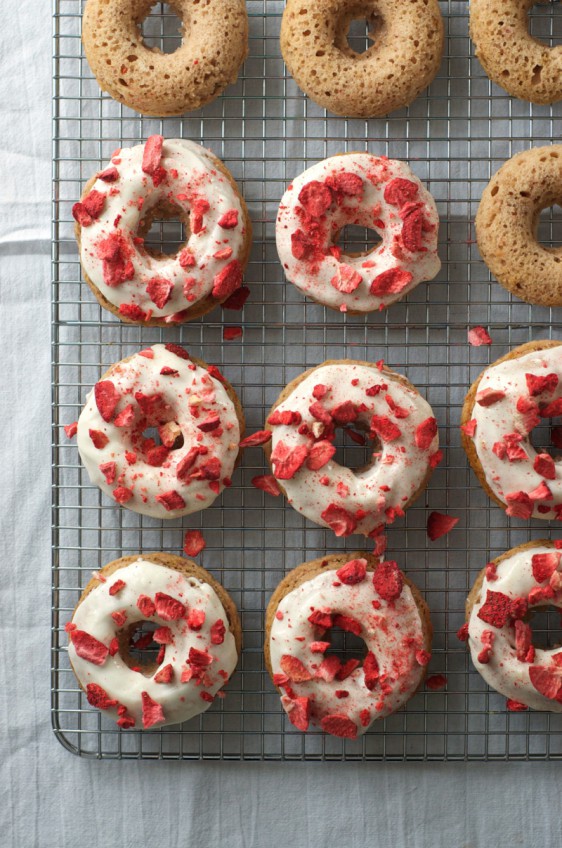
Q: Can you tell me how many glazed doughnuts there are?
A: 8